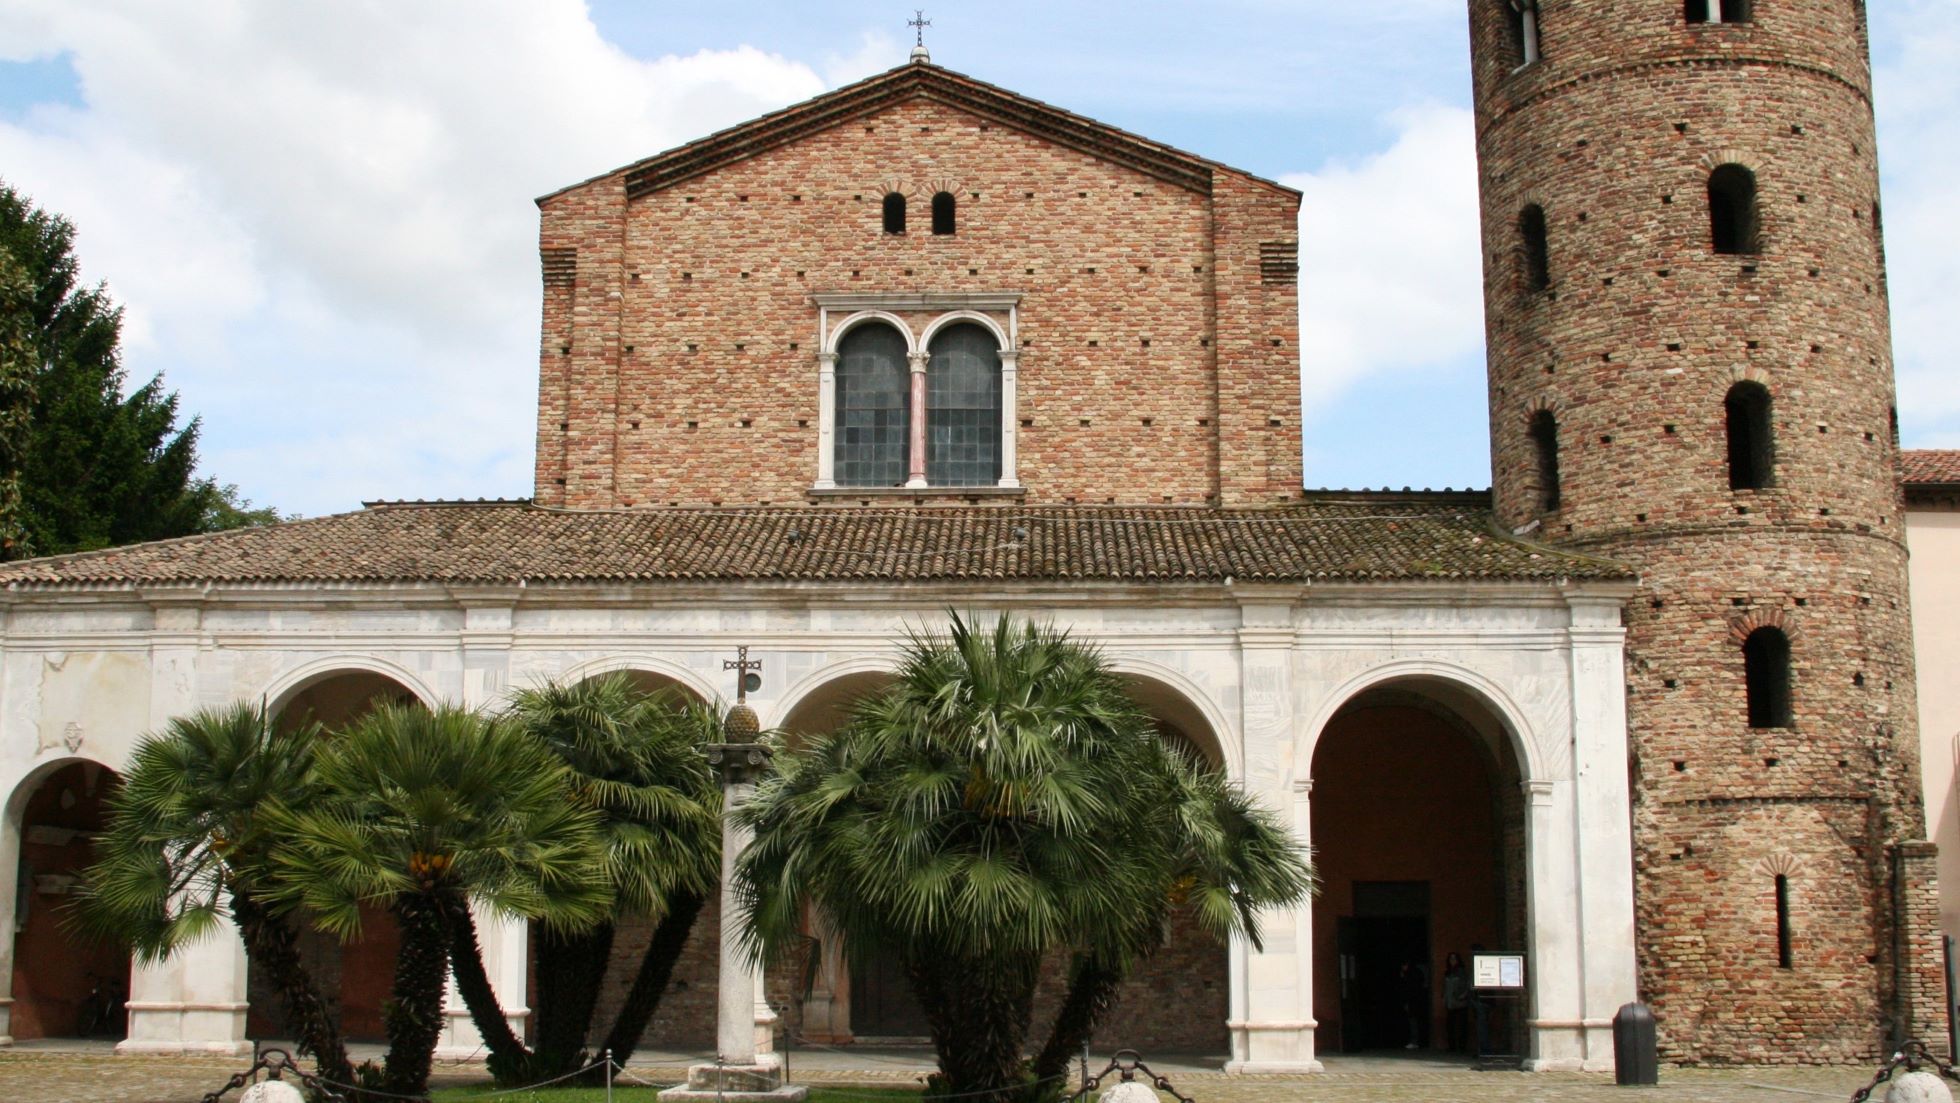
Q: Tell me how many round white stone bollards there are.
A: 3